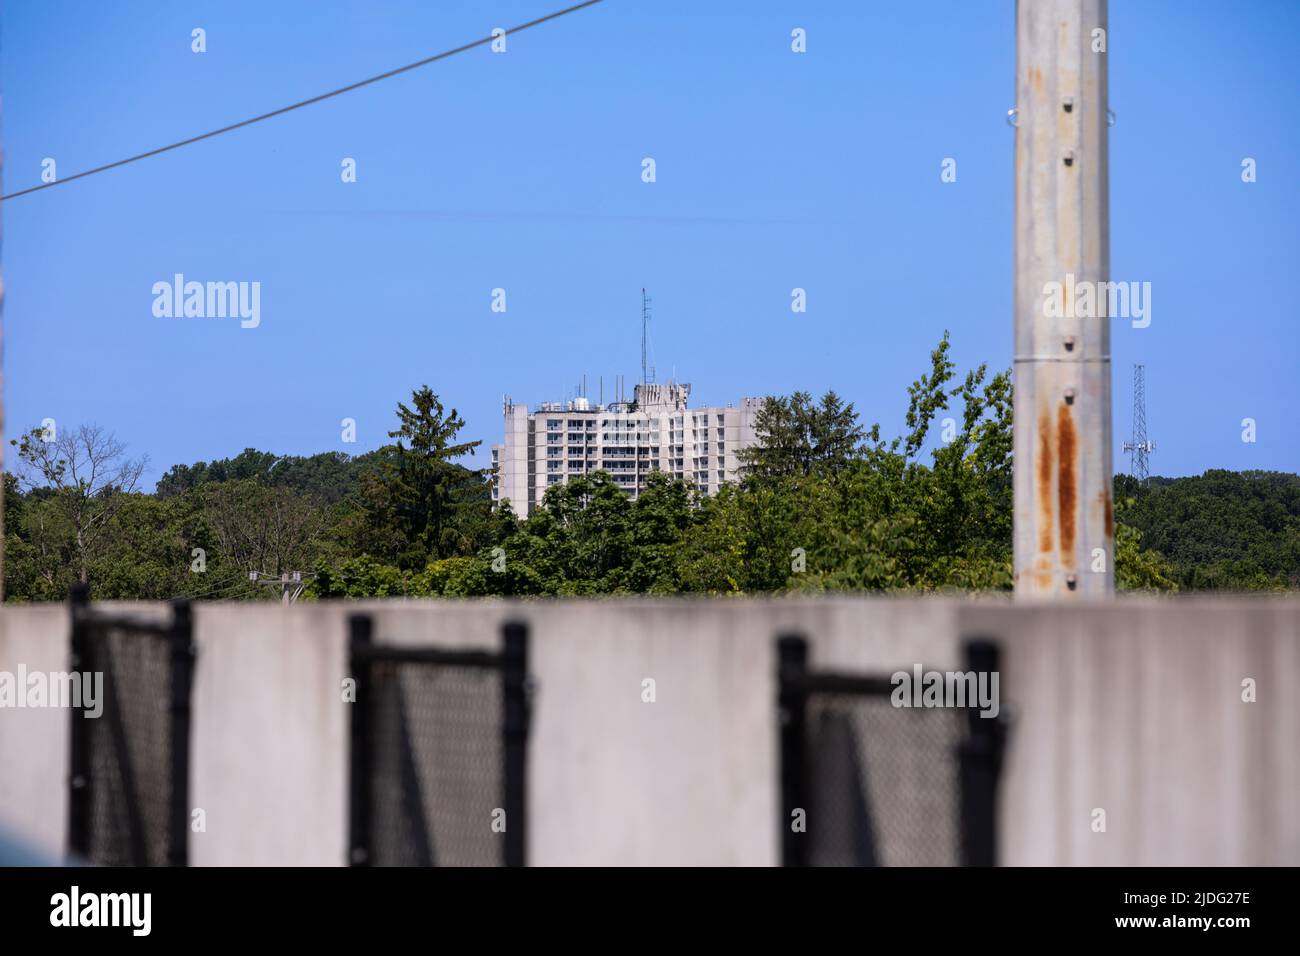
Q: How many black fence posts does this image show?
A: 6